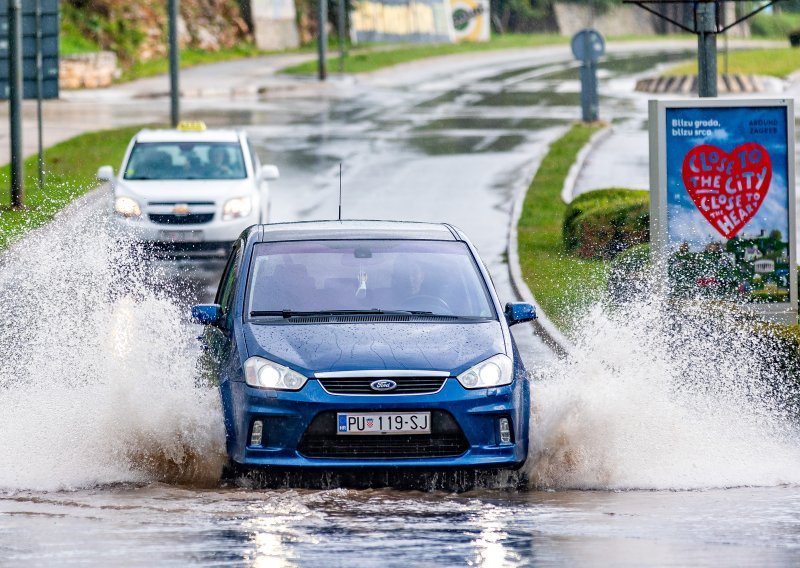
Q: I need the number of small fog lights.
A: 2